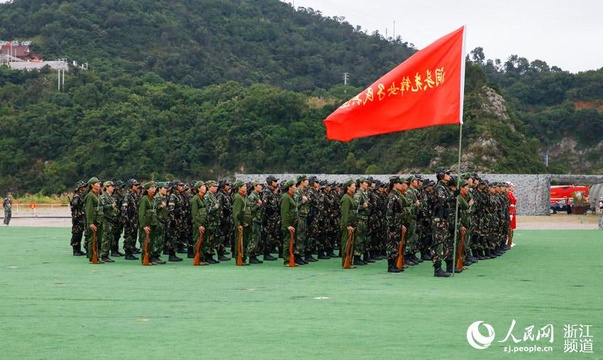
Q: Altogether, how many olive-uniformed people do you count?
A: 8